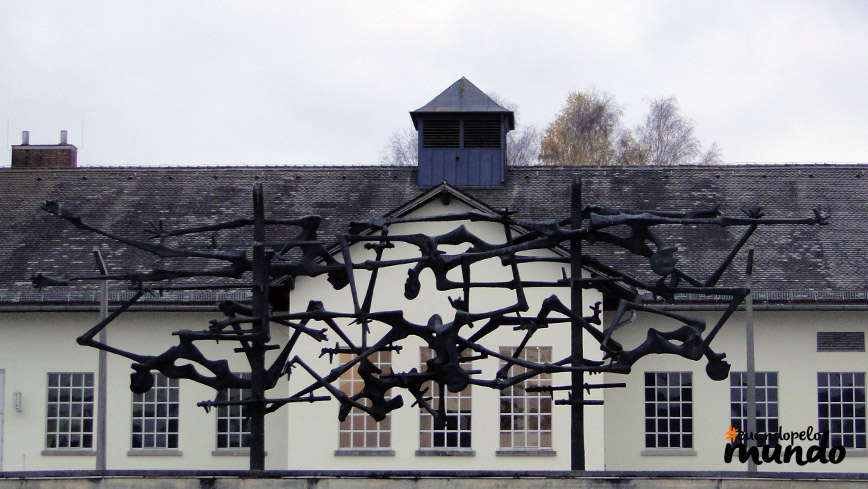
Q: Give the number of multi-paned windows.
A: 9